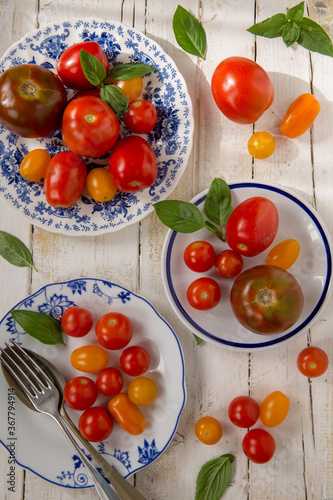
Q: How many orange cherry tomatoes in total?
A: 11